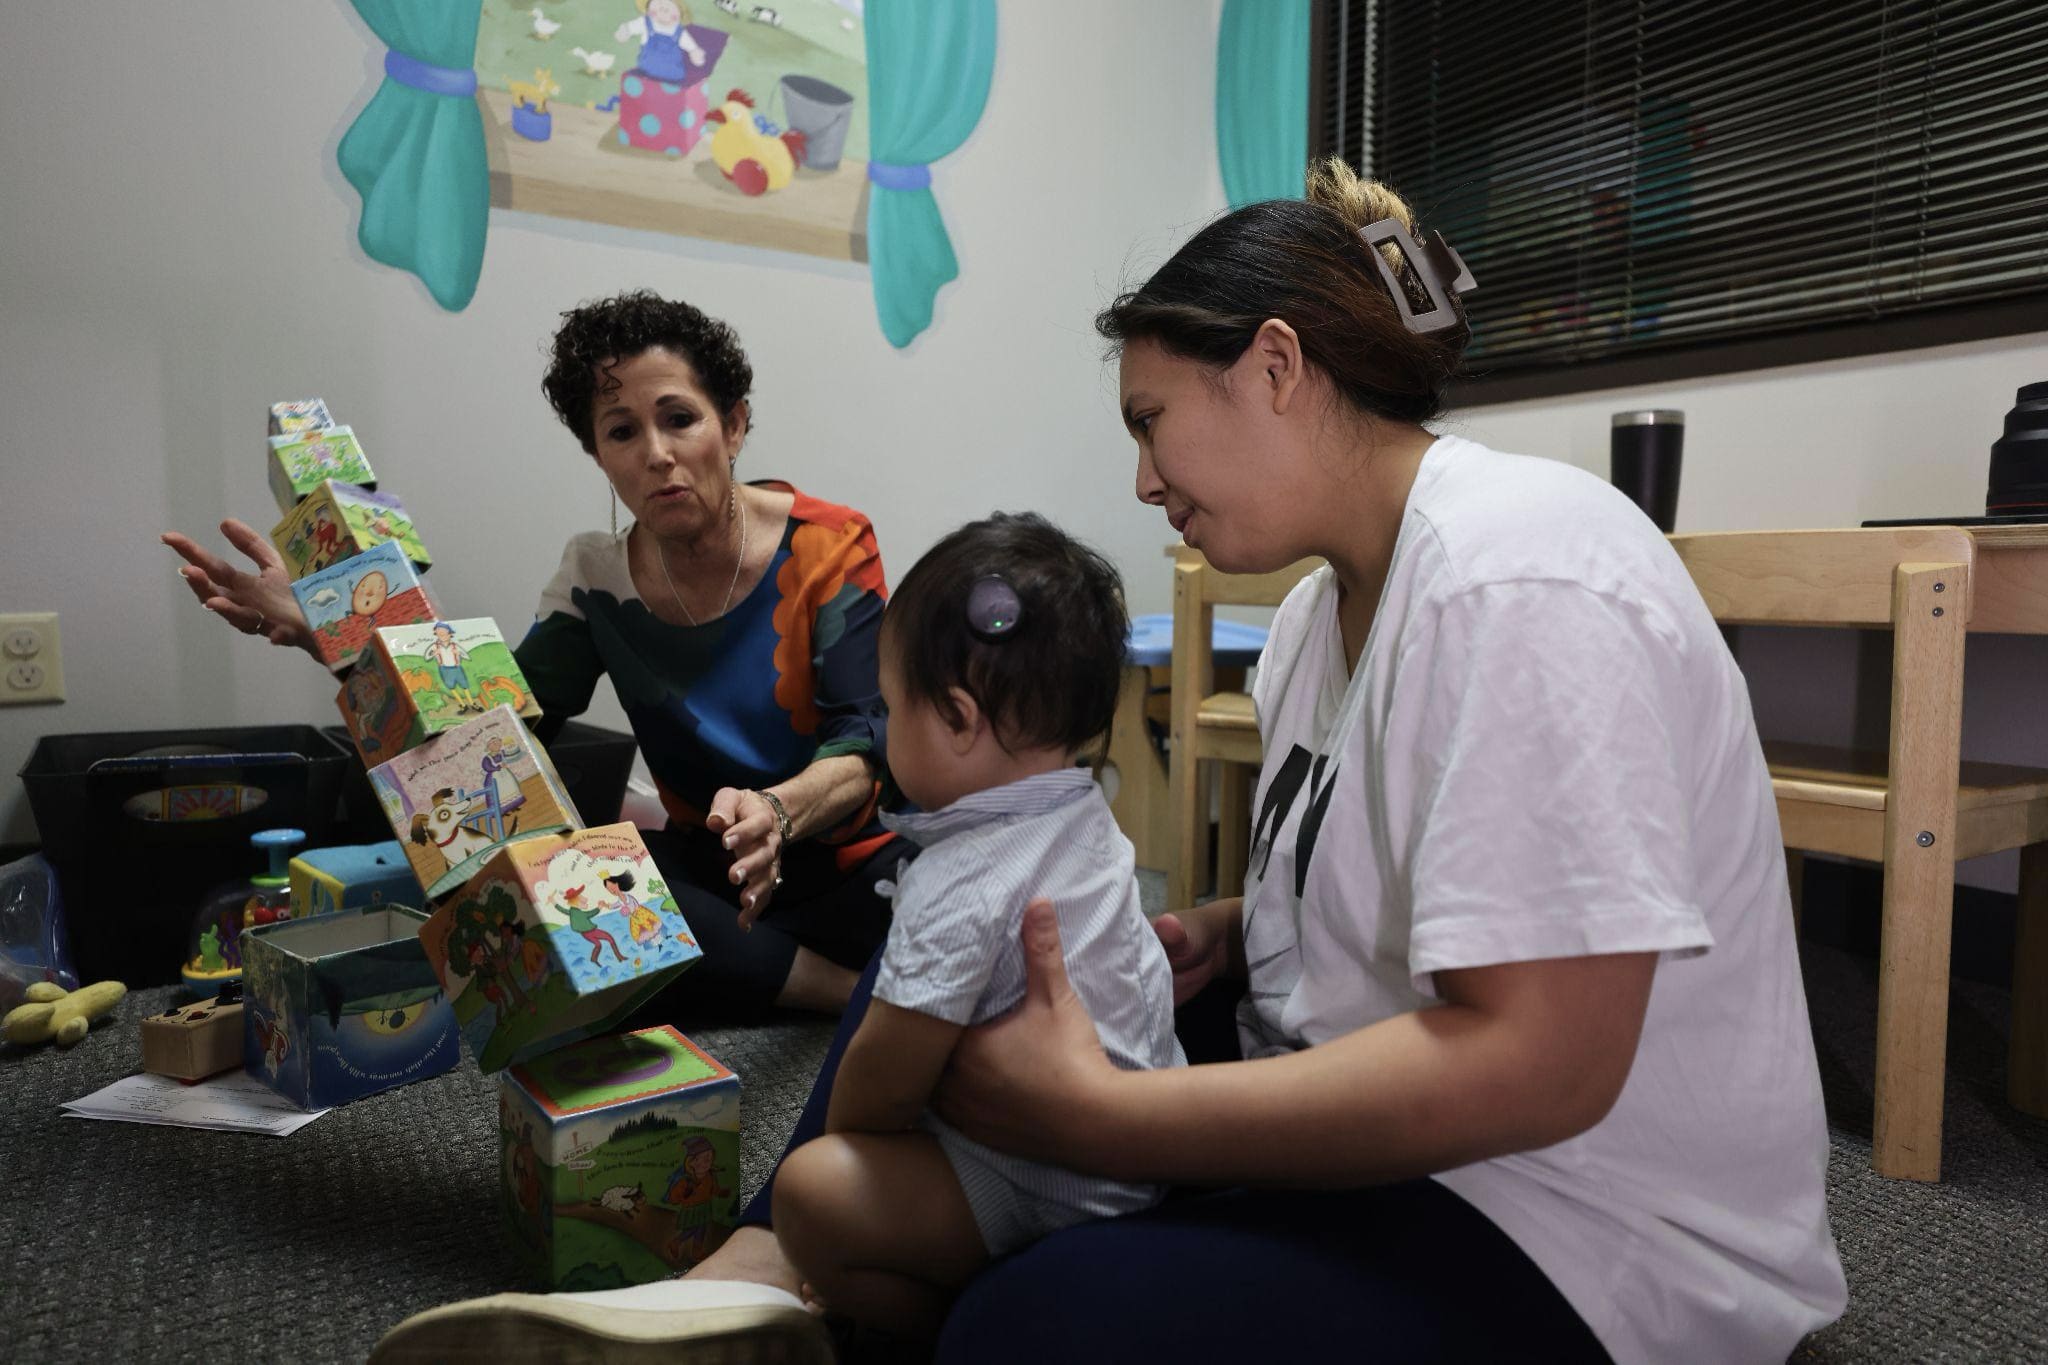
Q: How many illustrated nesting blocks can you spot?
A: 9